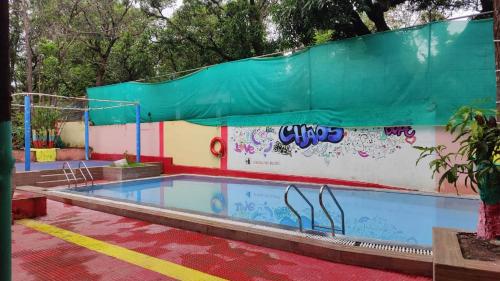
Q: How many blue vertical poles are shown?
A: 3